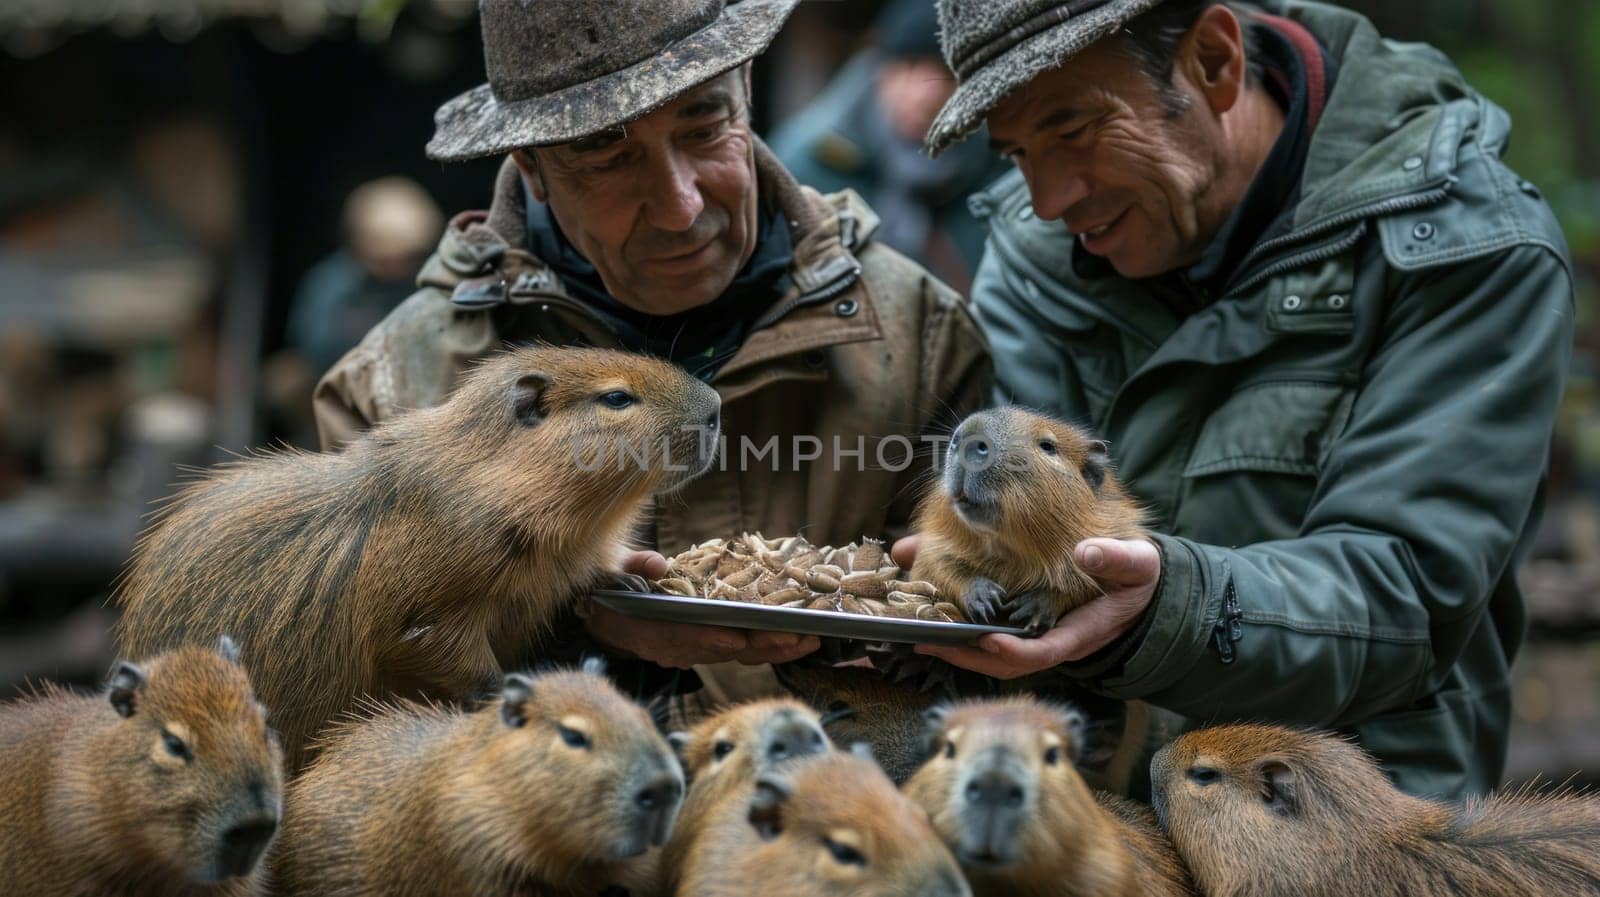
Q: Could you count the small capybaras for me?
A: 7